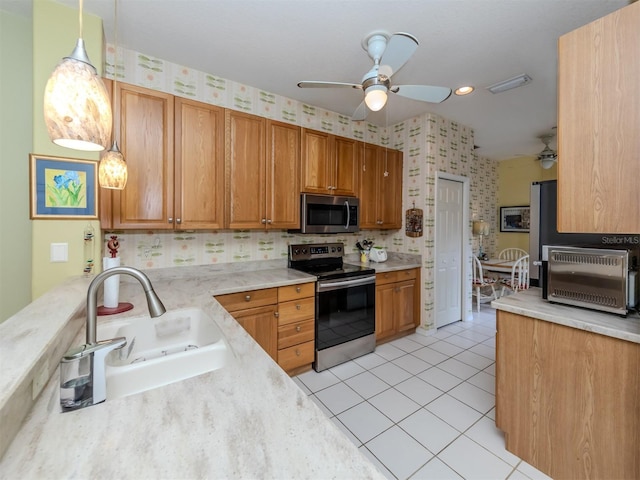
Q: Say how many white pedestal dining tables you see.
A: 1